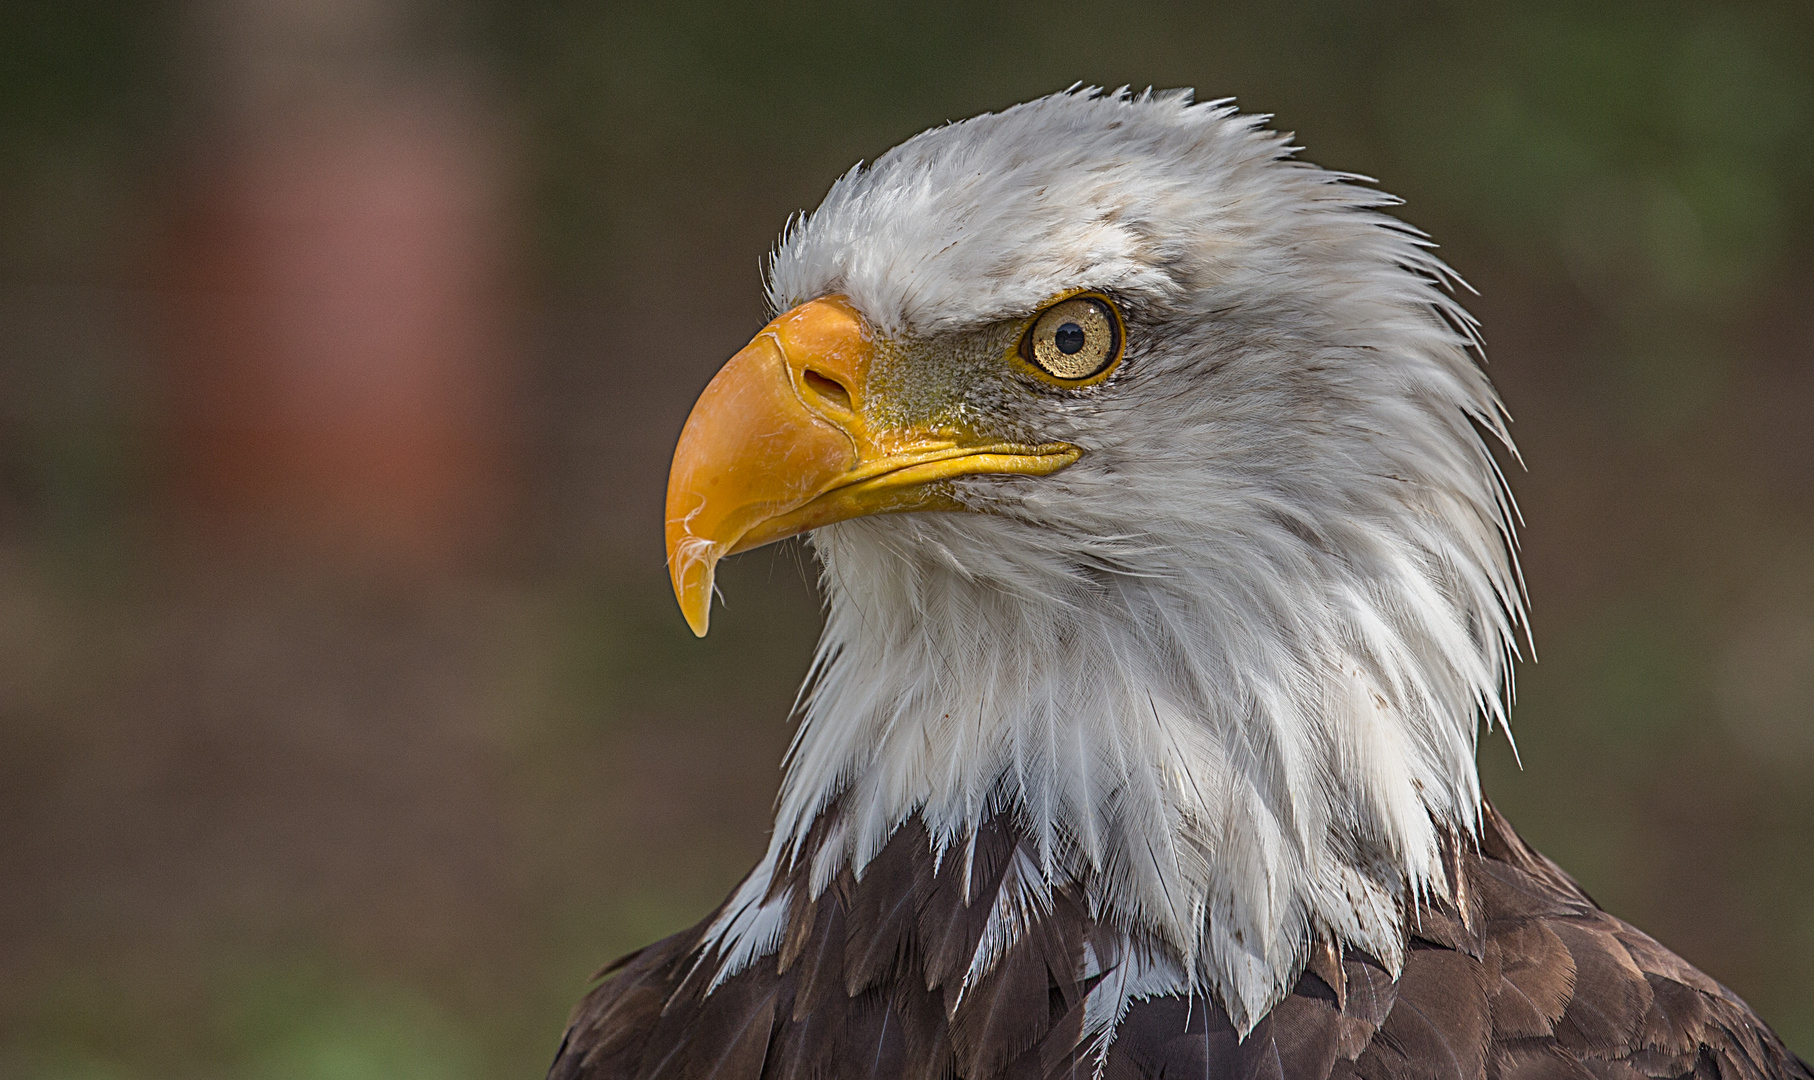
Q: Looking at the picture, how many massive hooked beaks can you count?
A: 1